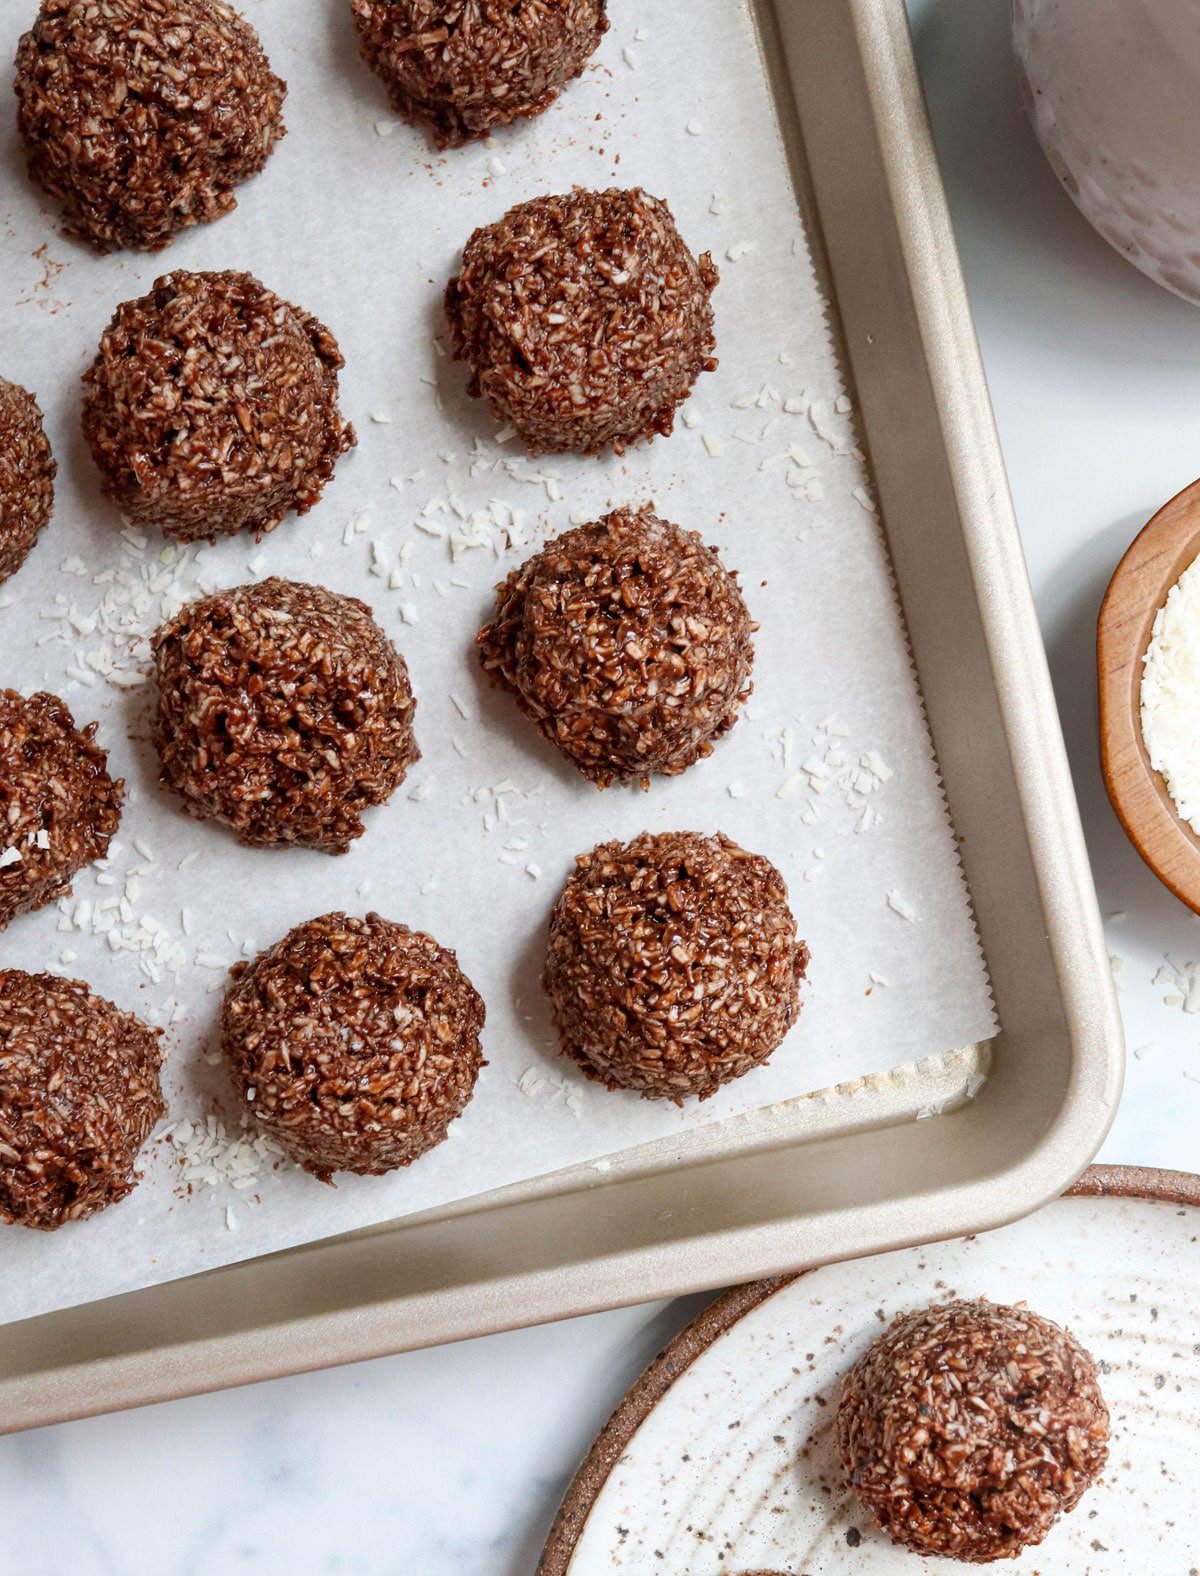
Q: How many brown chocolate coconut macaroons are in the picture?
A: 12